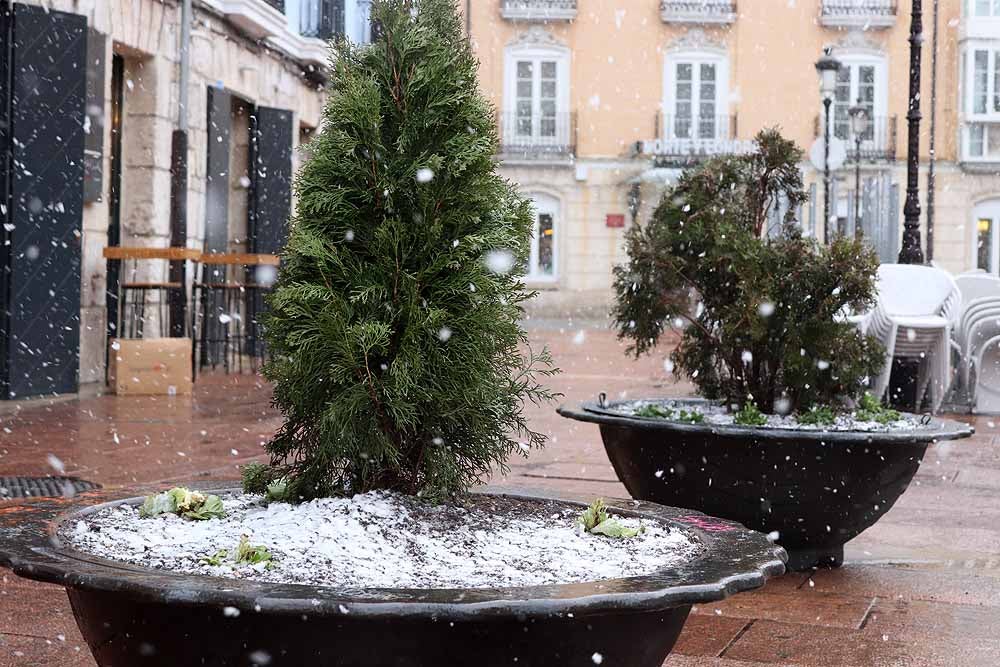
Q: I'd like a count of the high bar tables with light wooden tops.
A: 2